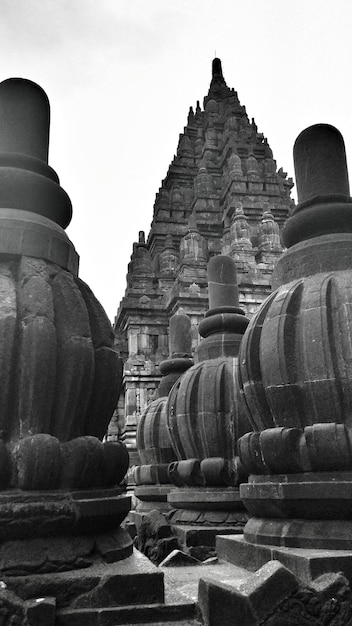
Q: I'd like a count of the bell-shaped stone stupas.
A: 4